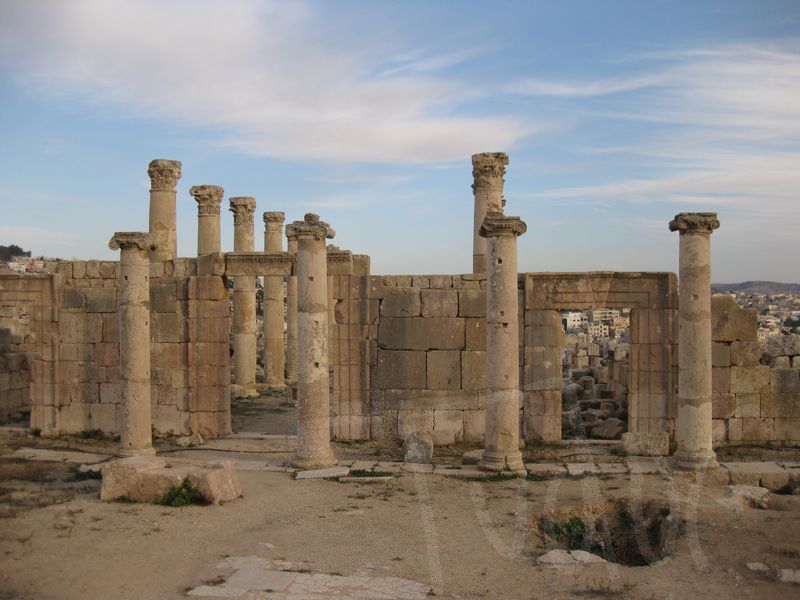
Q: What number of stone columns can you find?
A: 10